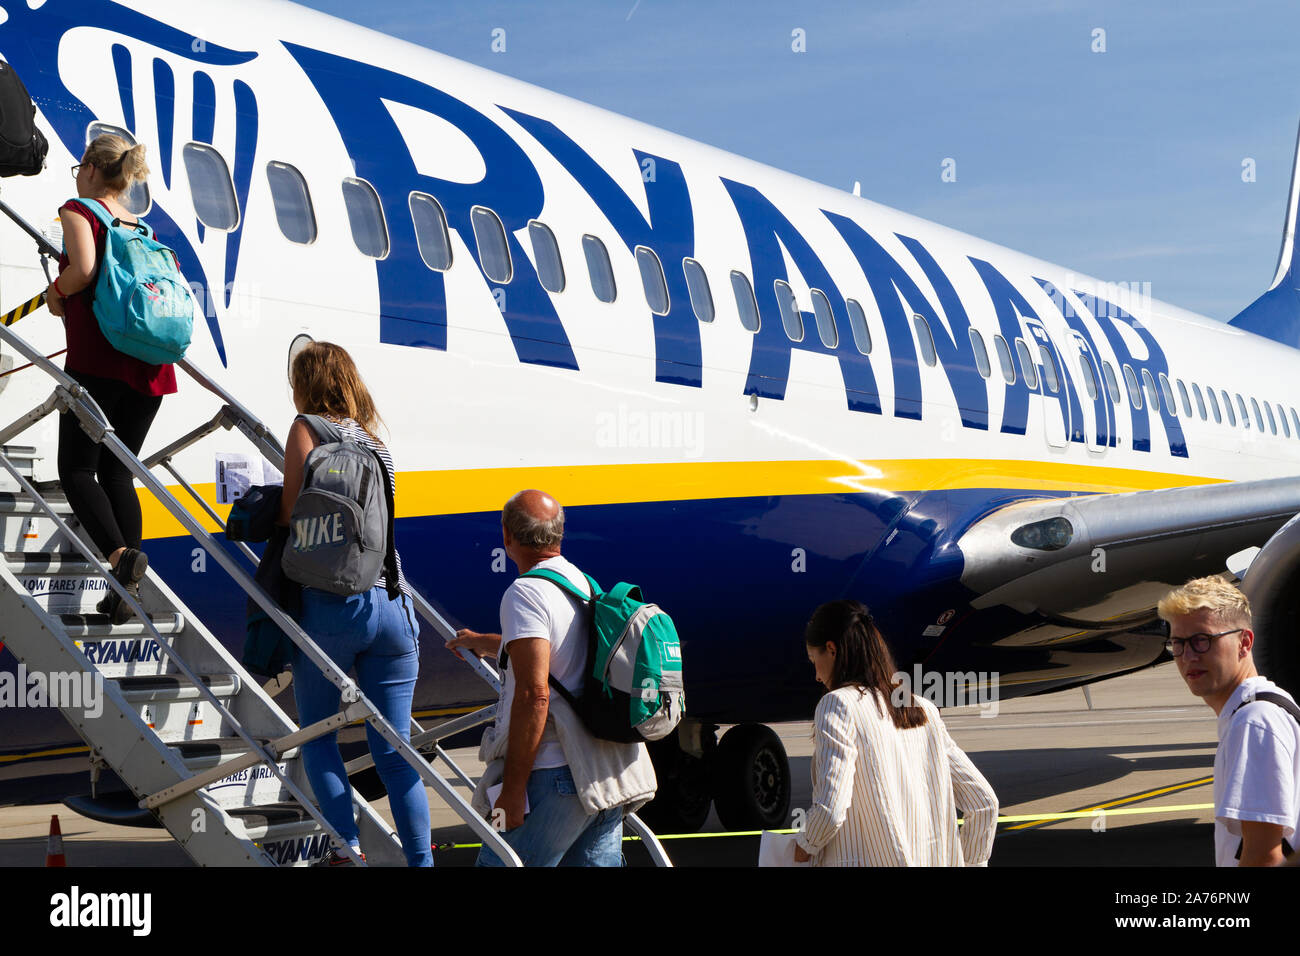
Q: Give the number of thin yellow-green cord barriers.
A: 1